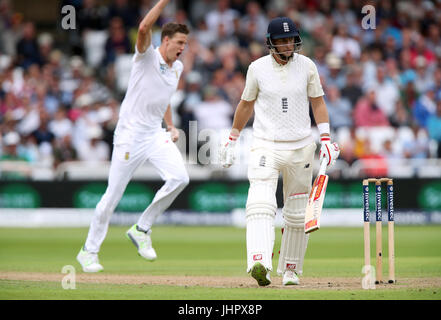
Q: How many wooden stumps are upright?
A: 3